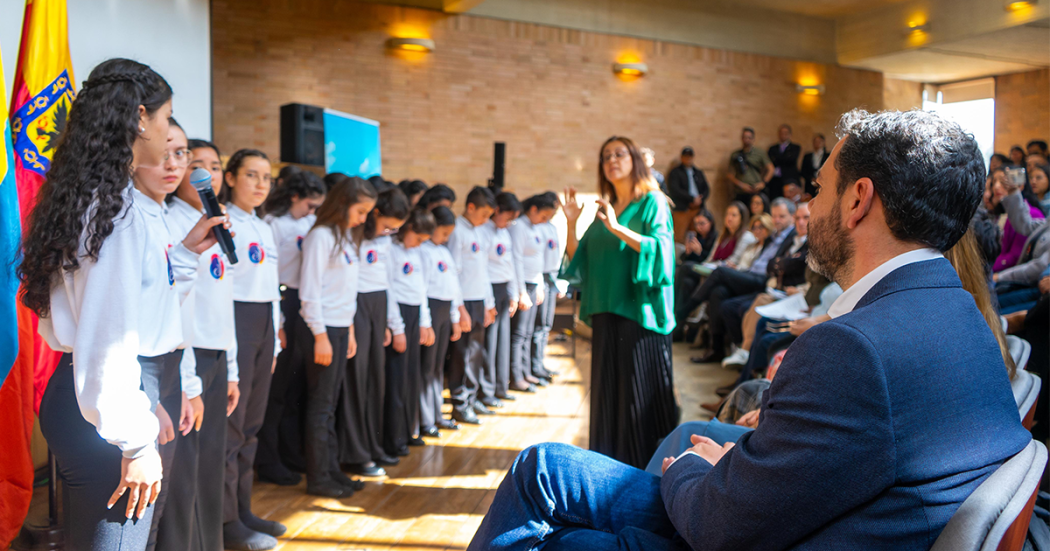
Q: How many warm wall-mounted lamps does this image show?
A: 5